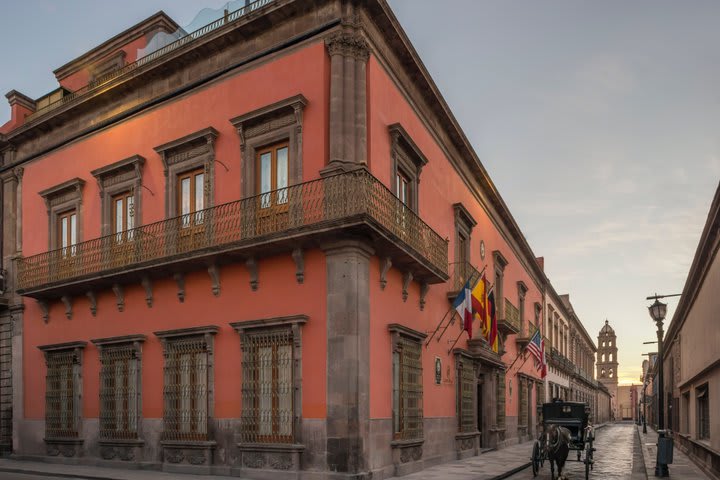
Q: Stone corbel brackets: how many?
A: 12